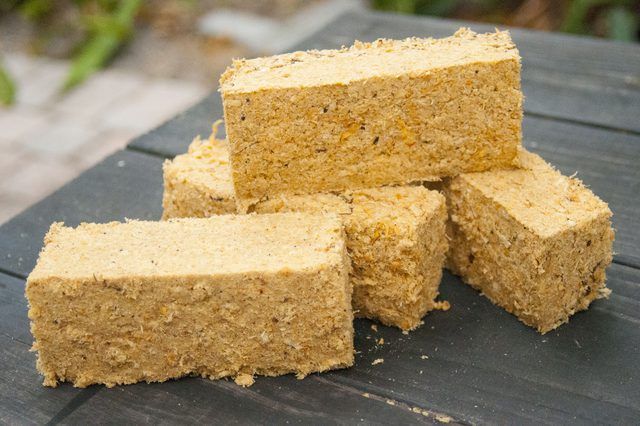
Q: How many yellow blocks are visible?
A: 5